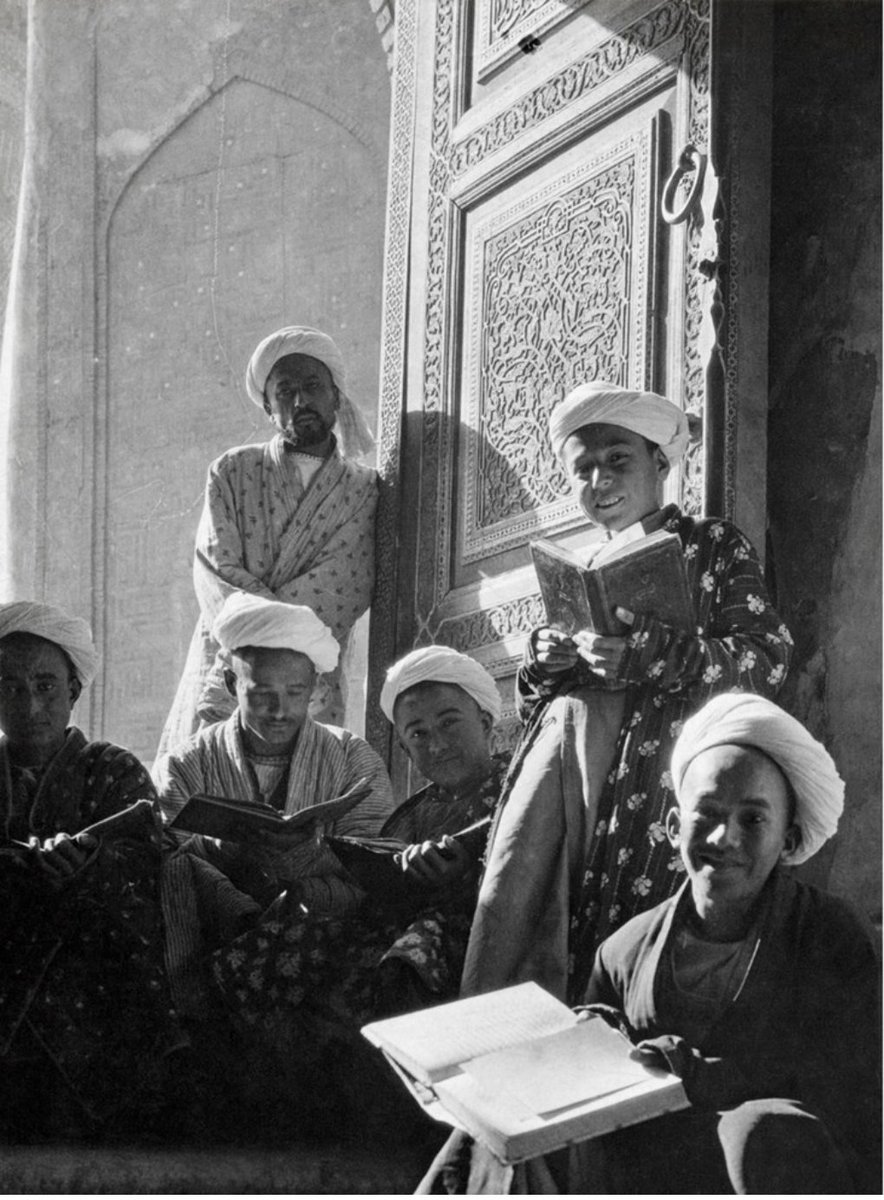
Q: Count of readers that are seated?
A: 4